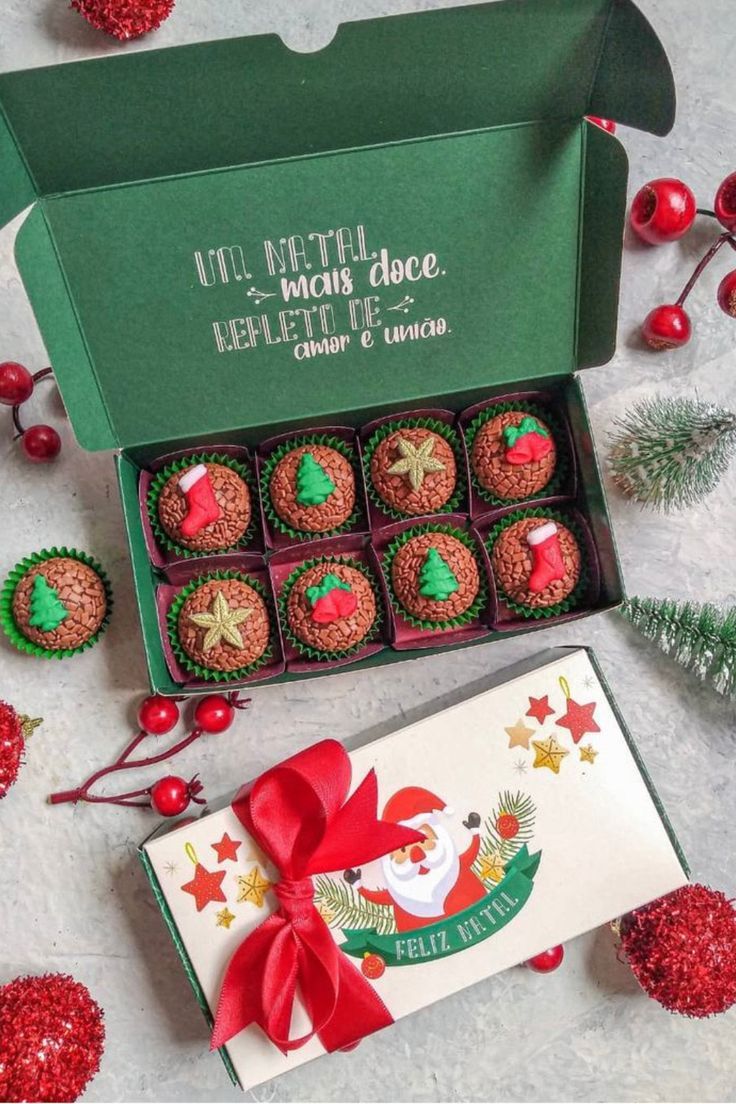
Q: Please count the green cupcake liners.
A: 9